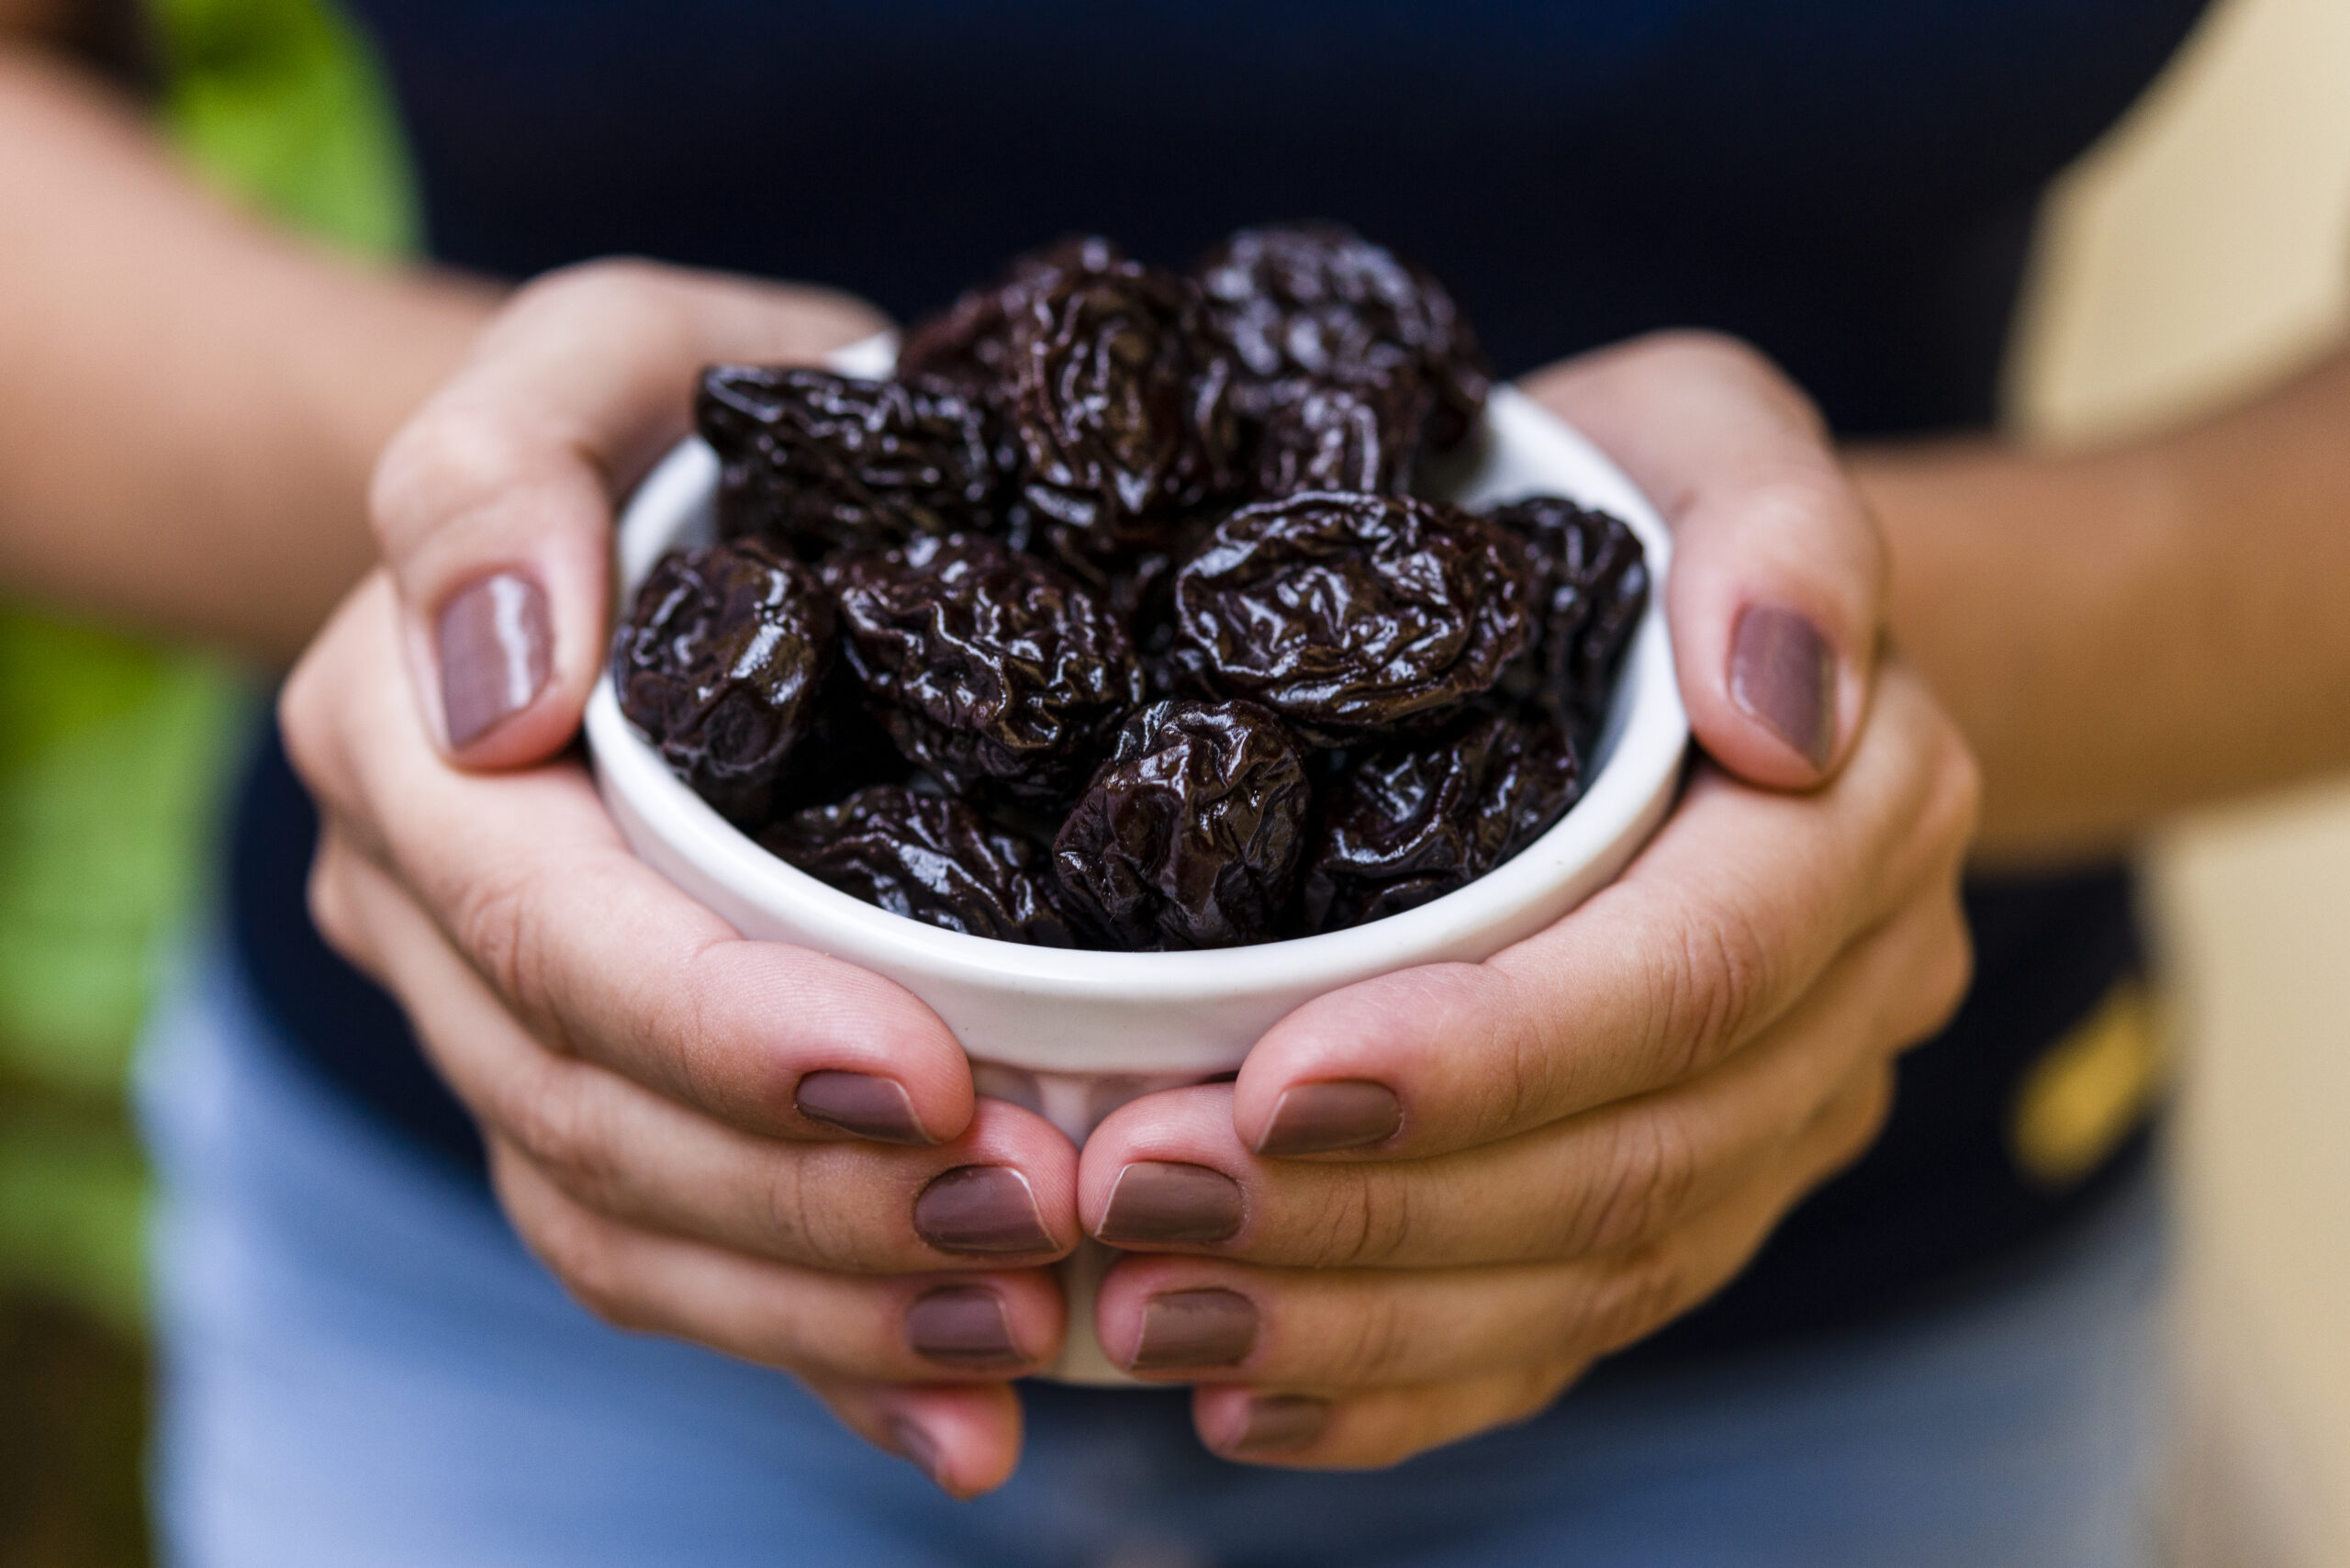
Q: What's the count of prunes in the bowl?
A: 12